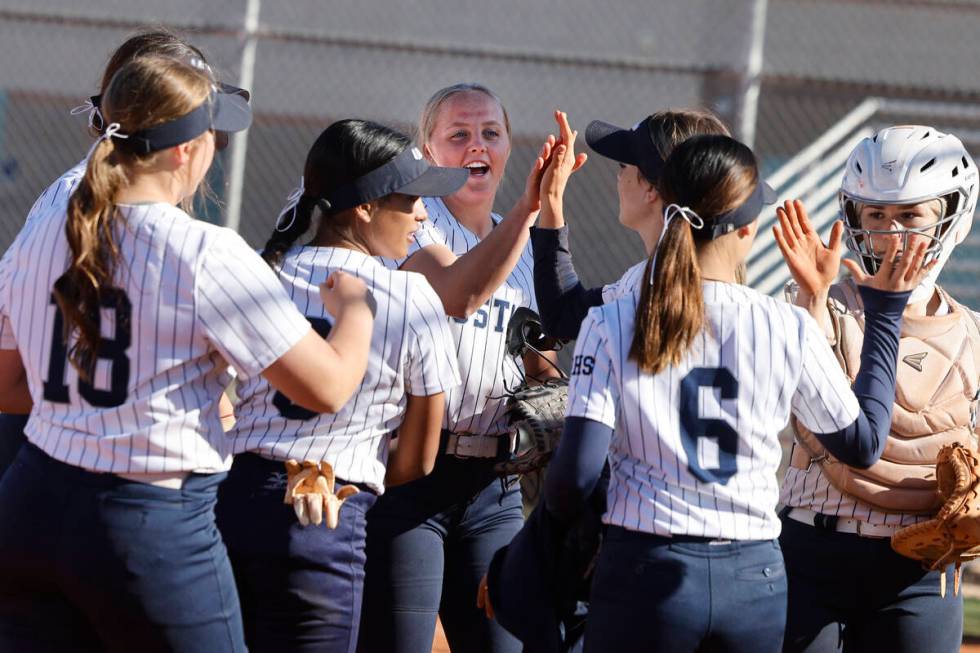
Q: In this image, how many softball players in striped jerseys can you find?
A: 7